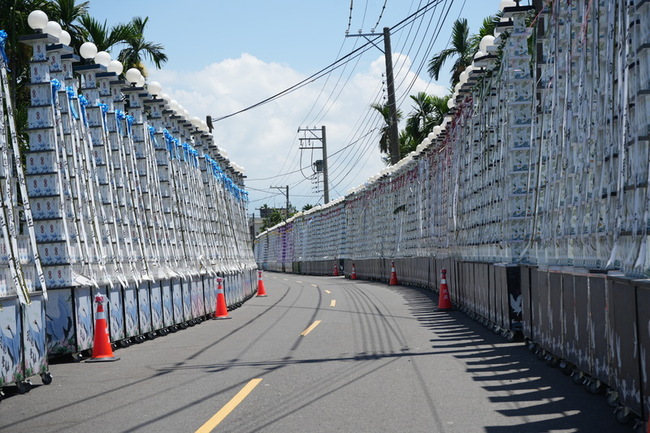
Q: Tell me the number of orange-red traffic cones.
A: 7